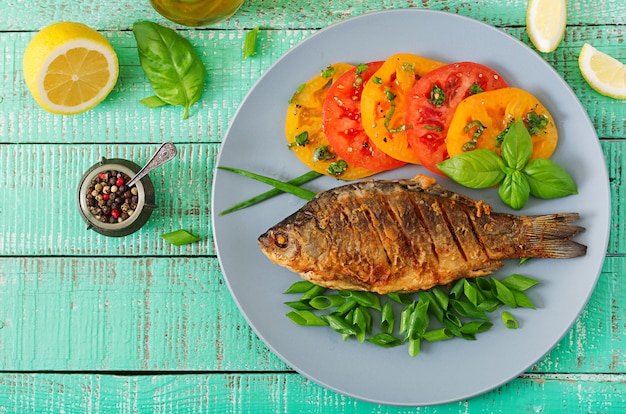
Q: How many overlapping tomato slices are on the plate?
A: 5